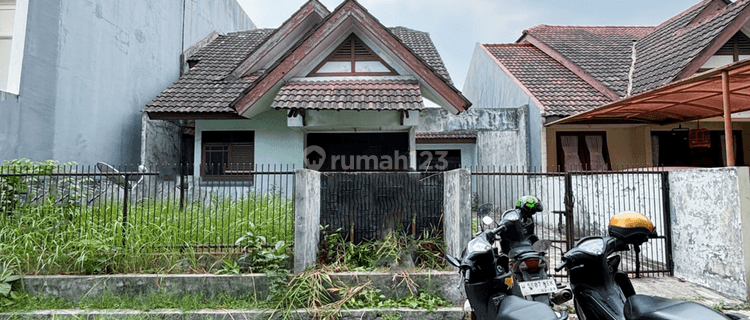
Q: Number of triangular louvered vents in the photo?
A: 2